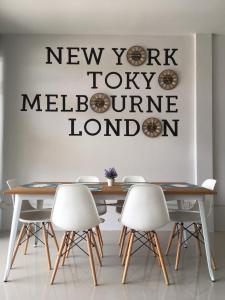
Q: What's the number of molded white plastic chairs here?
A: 6